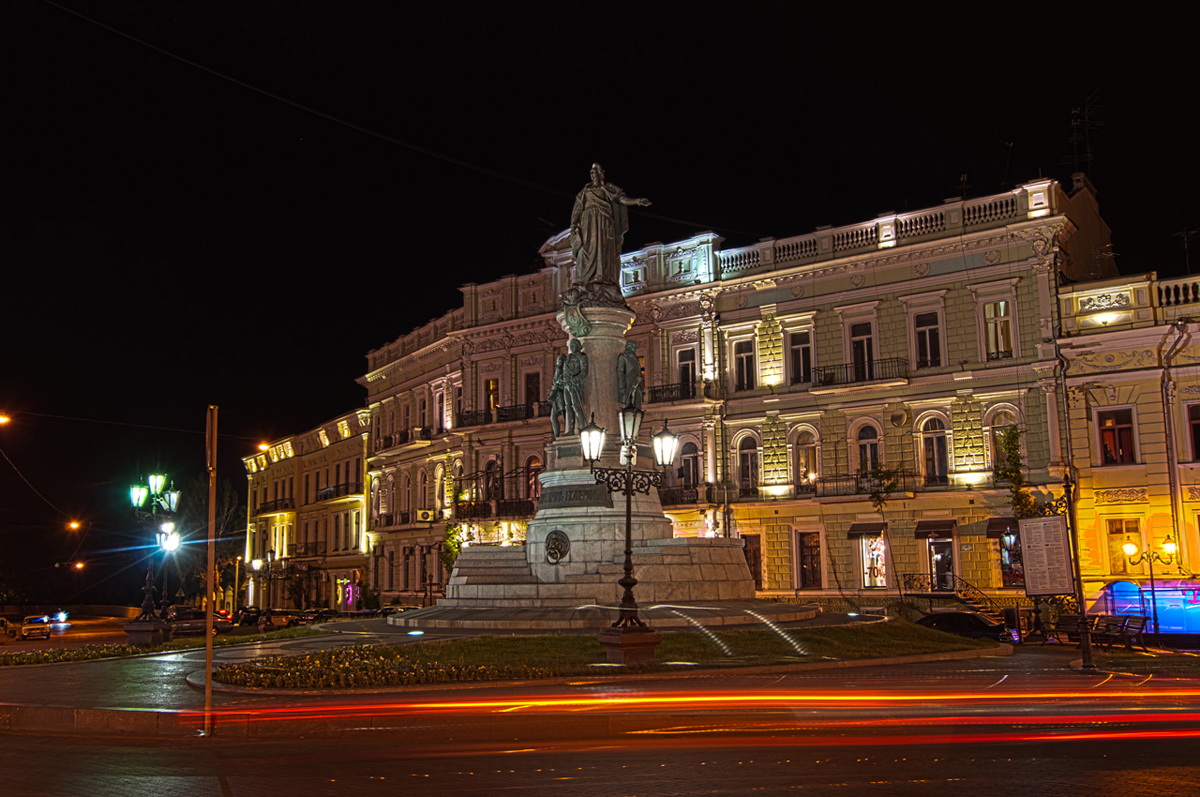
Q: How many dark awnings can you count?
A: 3